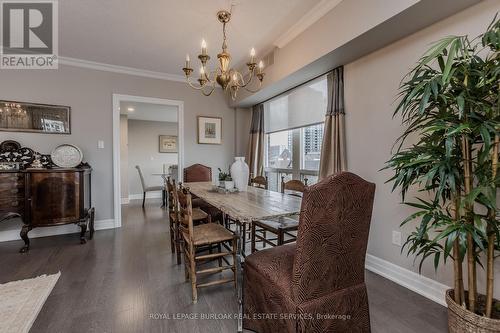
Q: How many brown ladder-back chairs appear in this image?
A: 4